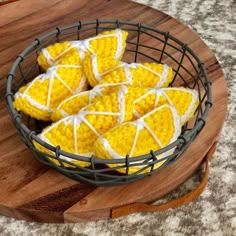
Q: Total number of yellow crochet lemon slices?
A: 7